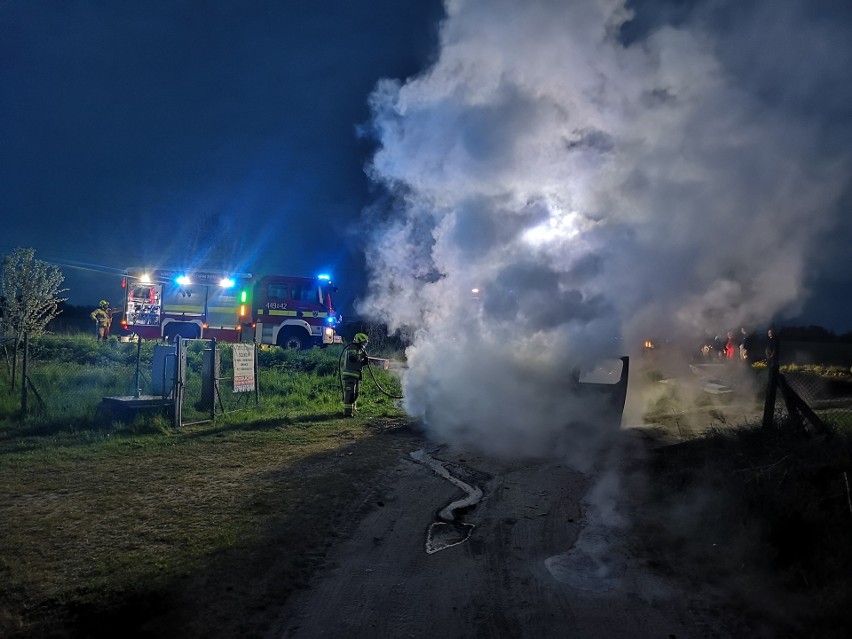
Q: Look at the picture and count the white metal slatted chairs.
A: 0